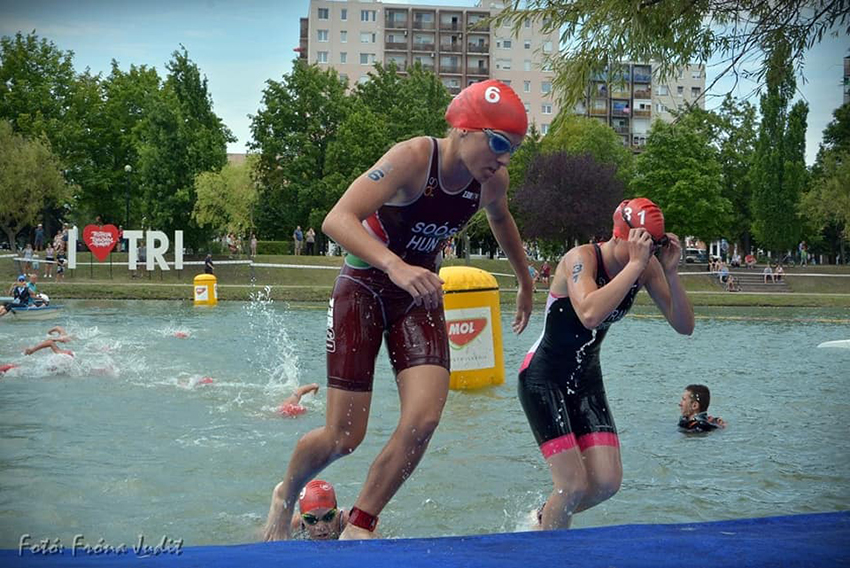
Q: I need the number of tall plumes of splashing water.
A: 1